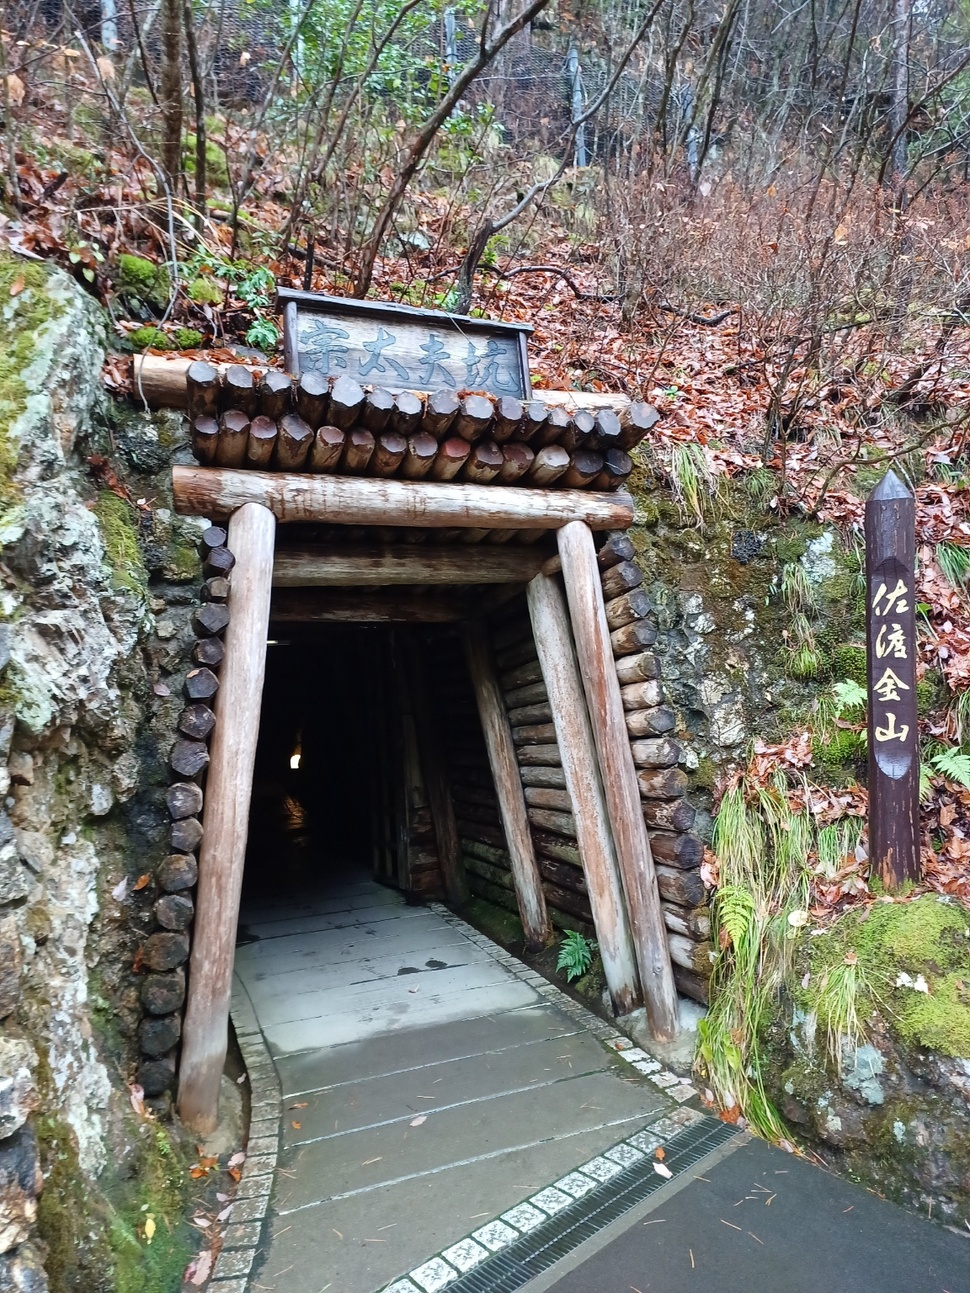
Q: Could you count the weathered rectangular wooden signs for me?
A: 1